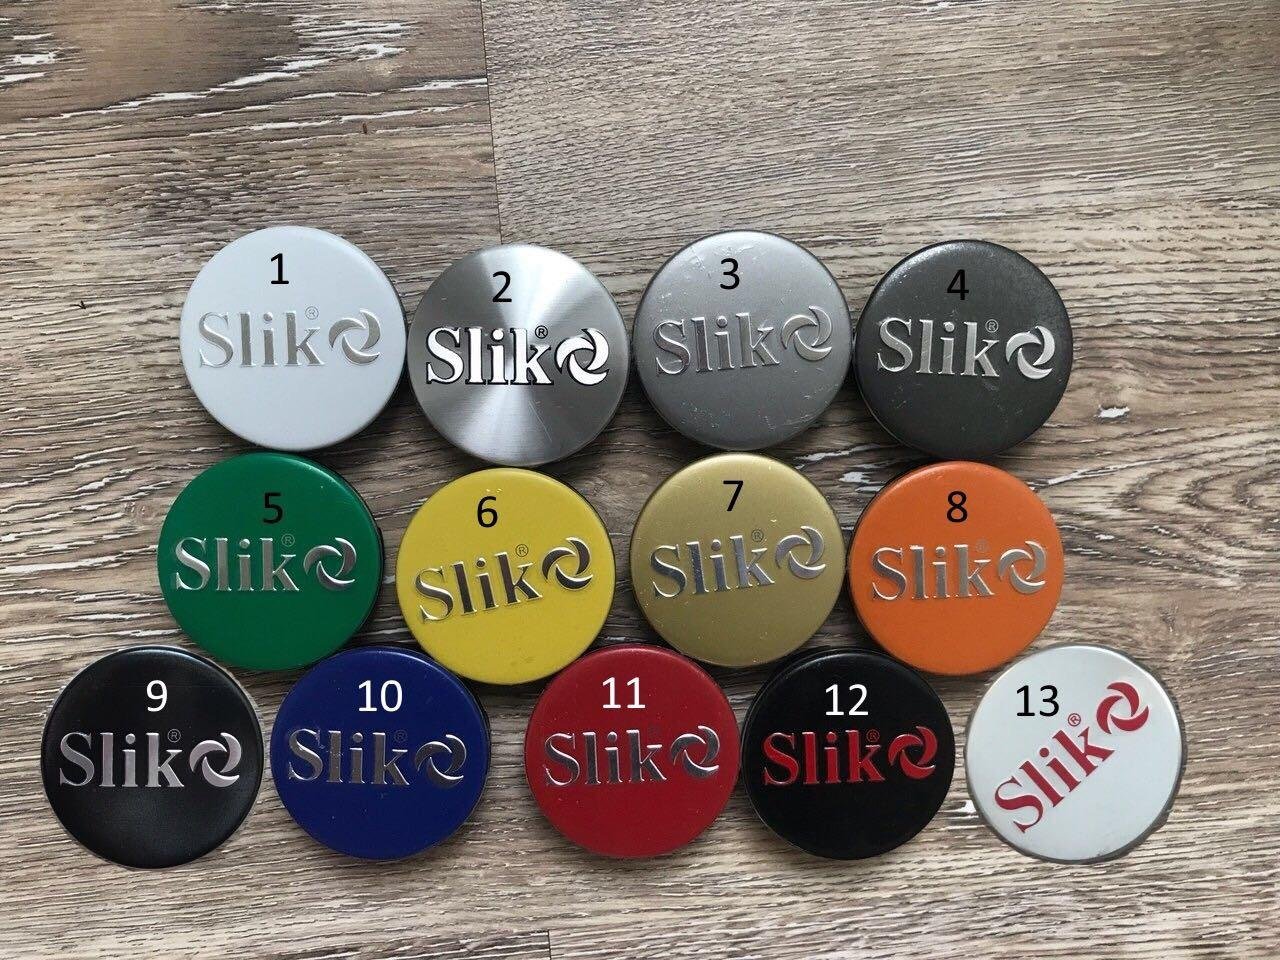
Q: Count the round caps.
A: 13